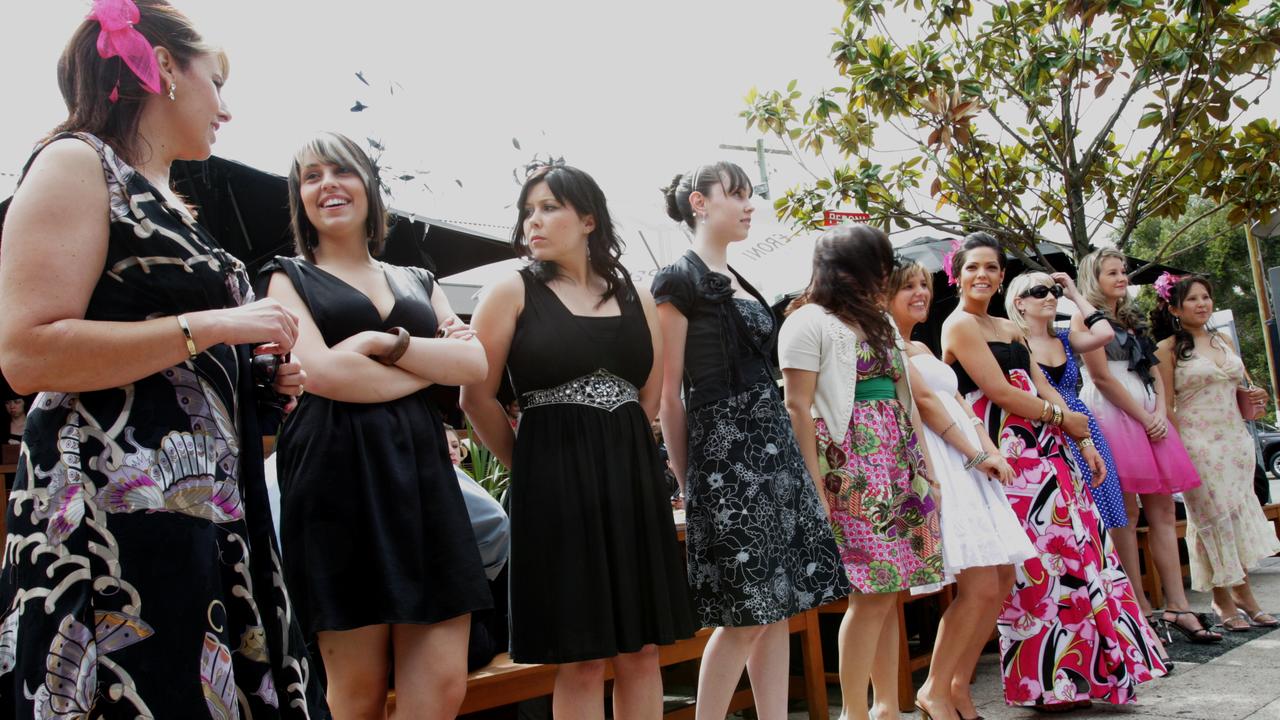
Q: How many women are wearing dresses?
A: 10